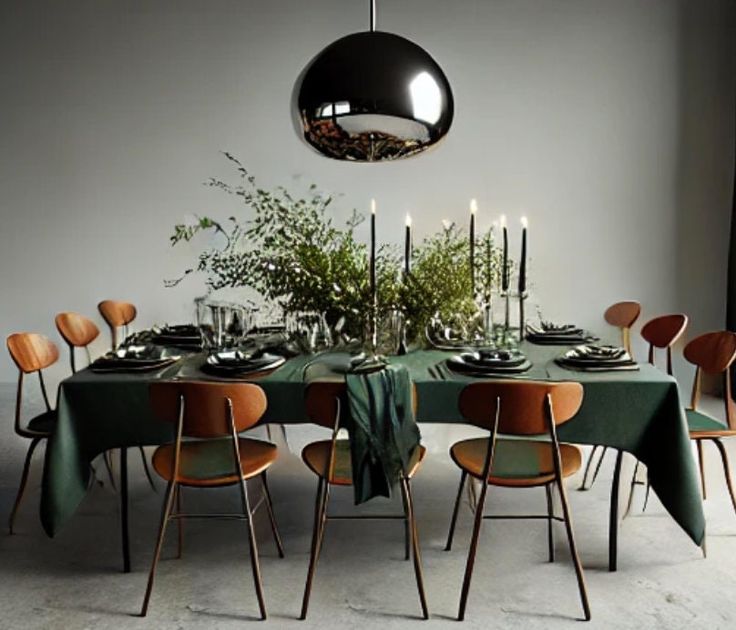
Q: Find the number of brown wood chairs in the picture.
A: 9